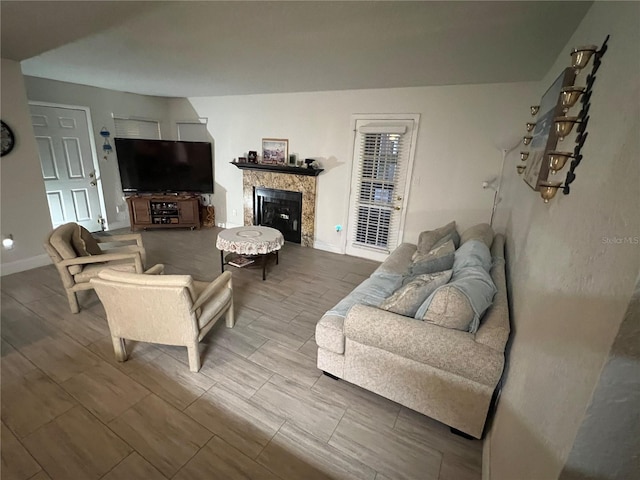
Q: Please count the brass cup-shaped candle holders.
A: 10